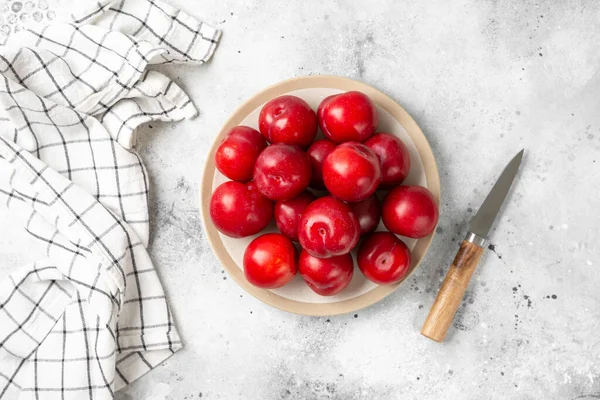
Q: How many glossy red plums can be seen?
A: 15